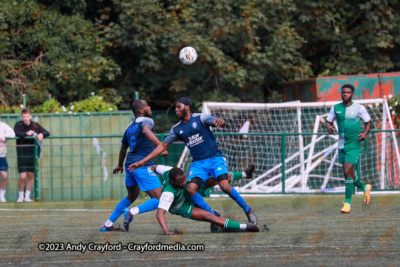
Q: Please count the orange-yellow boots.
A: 2